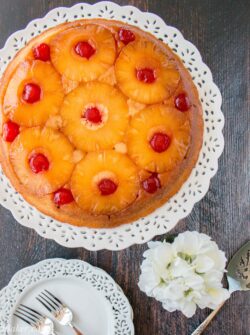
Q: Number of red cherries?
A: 13